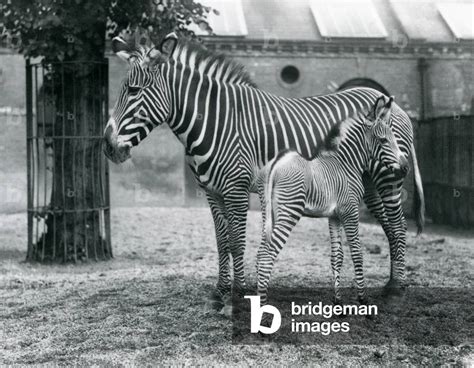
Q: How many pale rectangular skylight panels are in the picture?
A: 3